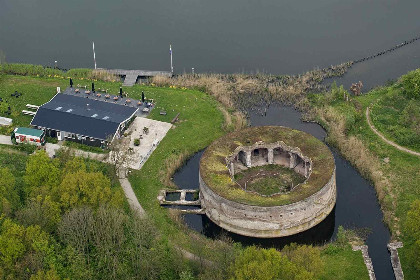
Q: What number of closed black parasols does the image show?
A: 4